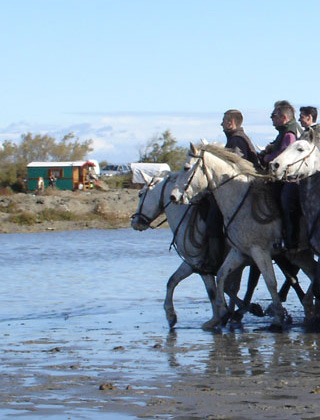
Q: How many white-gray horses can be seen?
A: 3